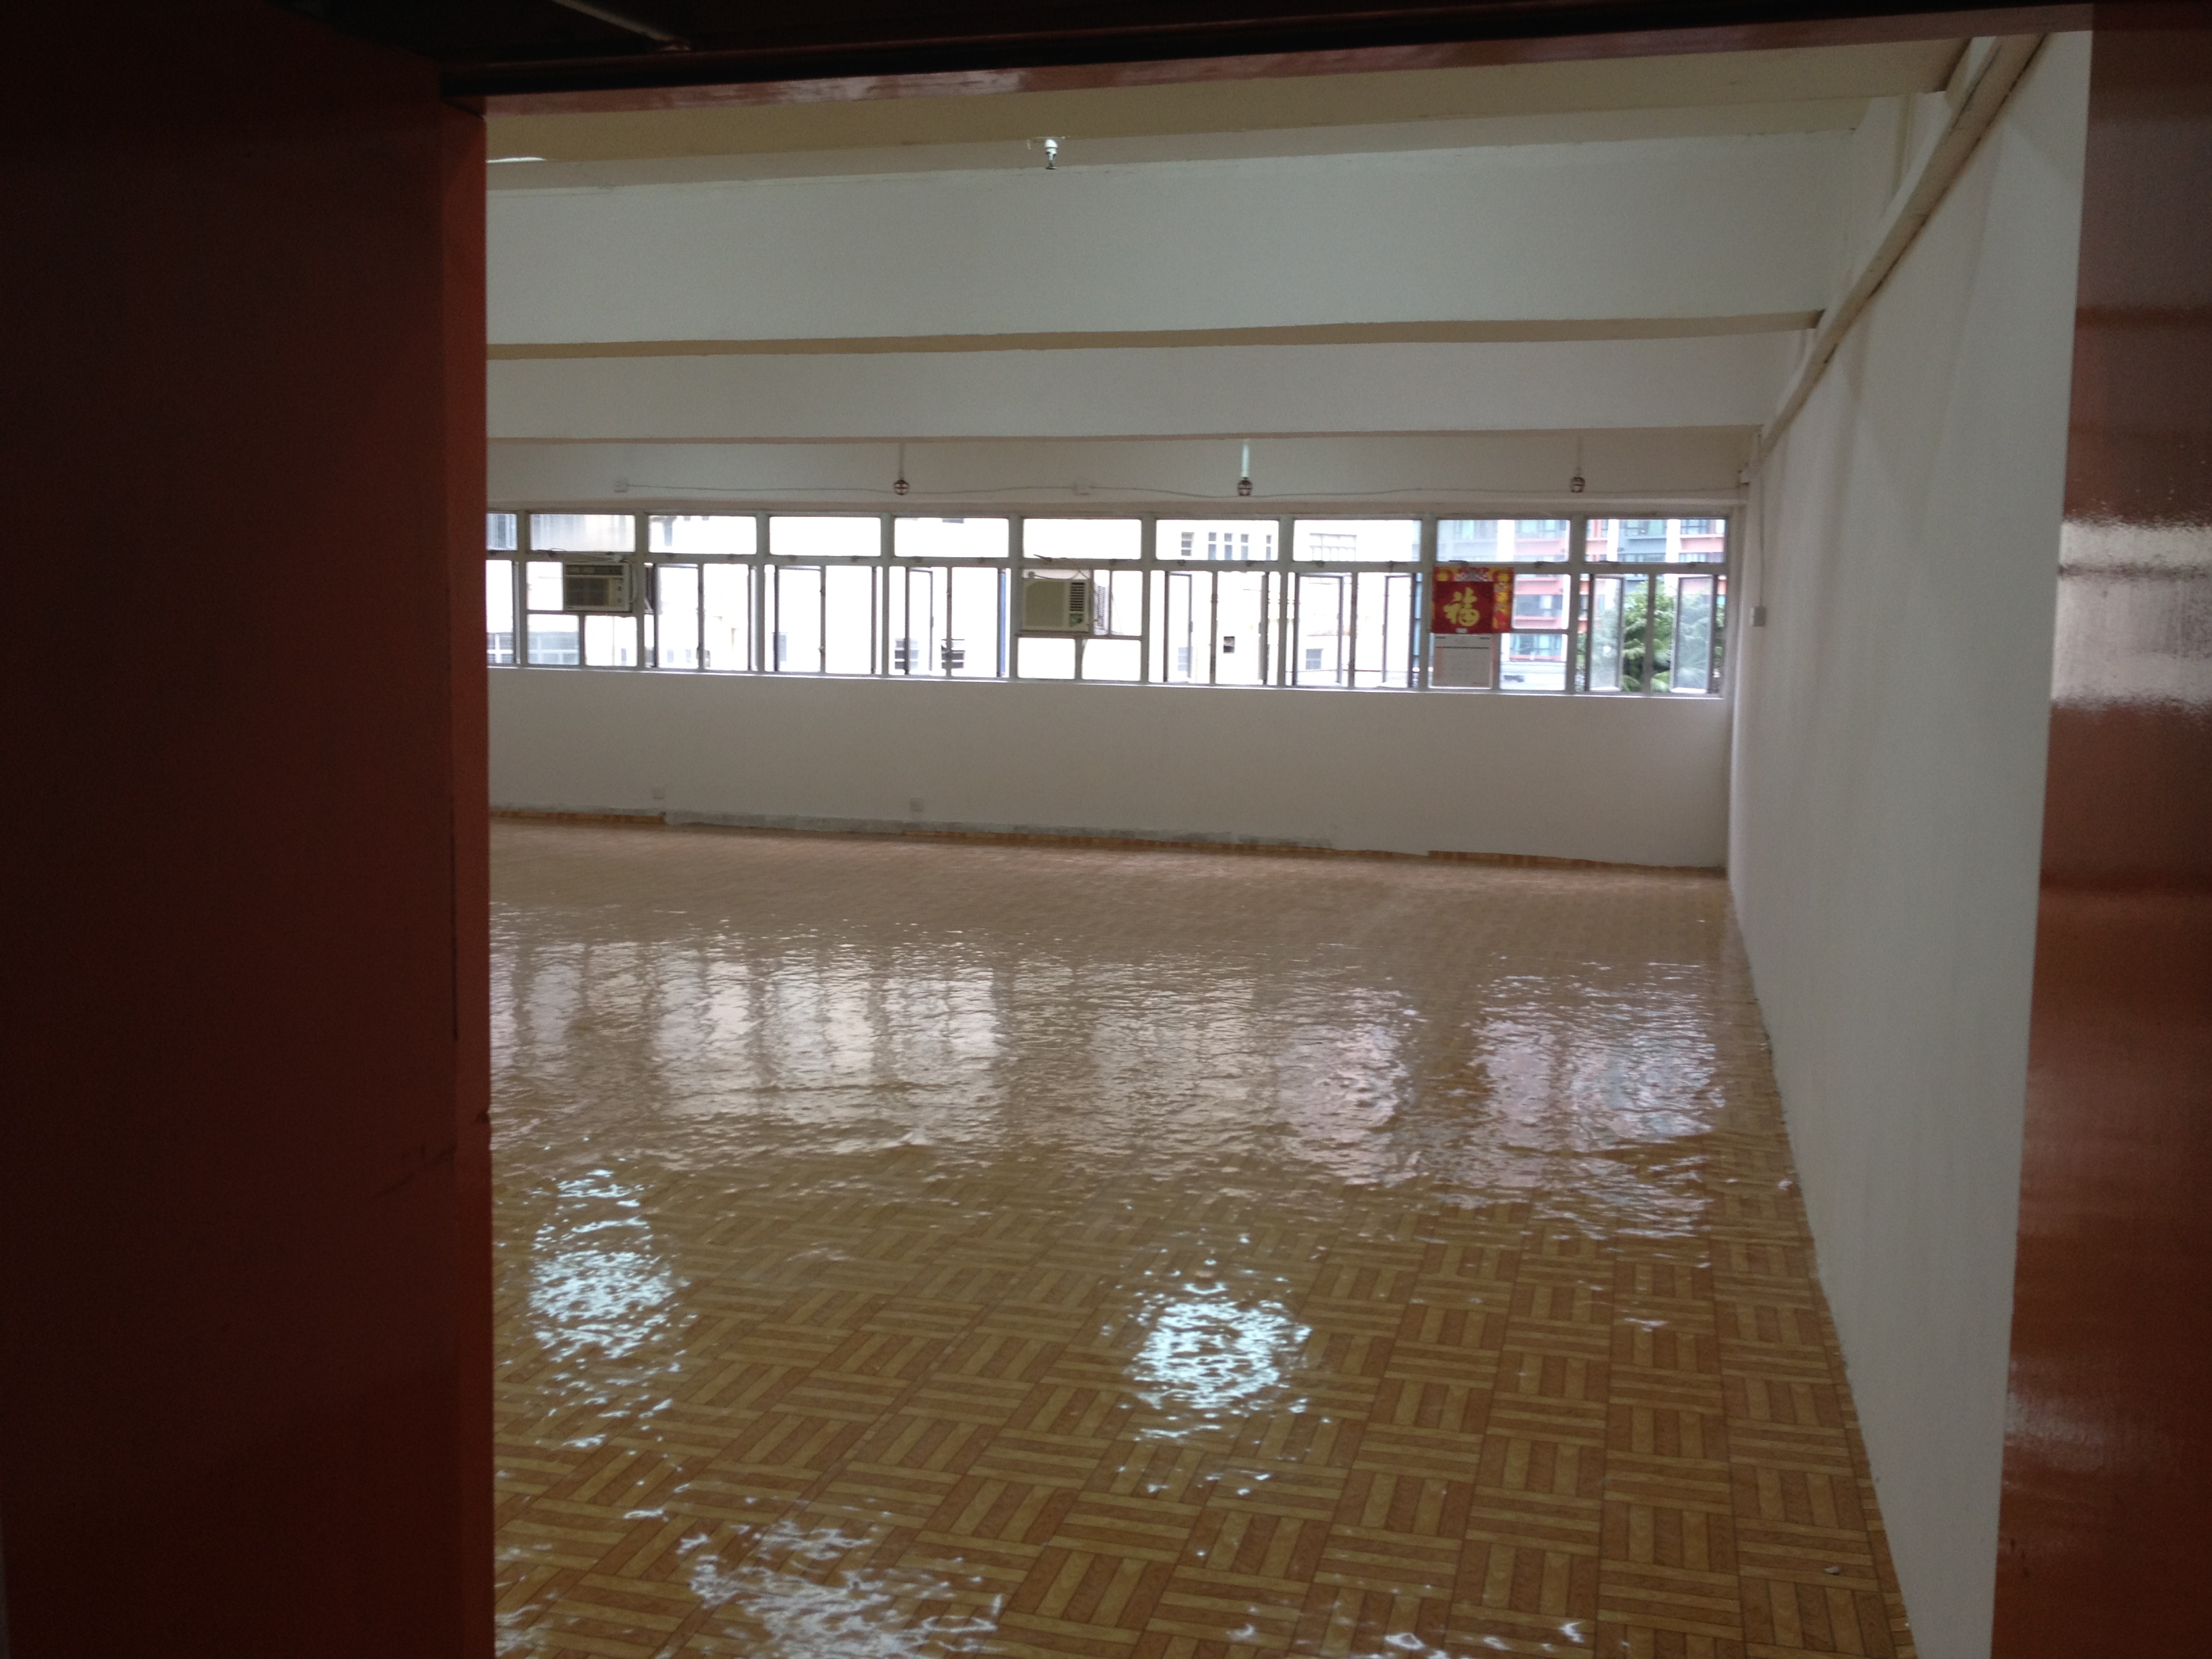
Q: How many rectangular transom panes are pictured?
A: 10